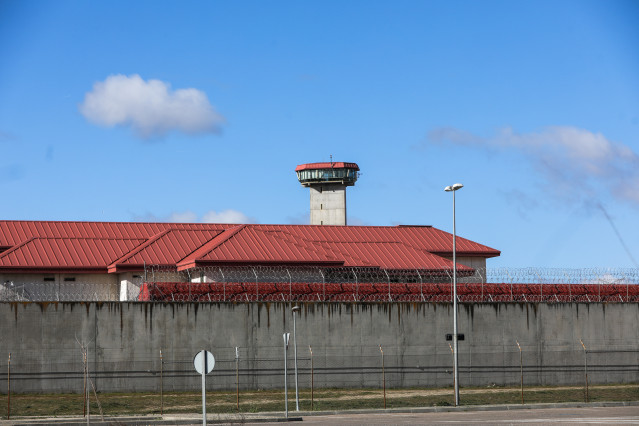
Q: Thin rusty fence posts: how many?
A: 9